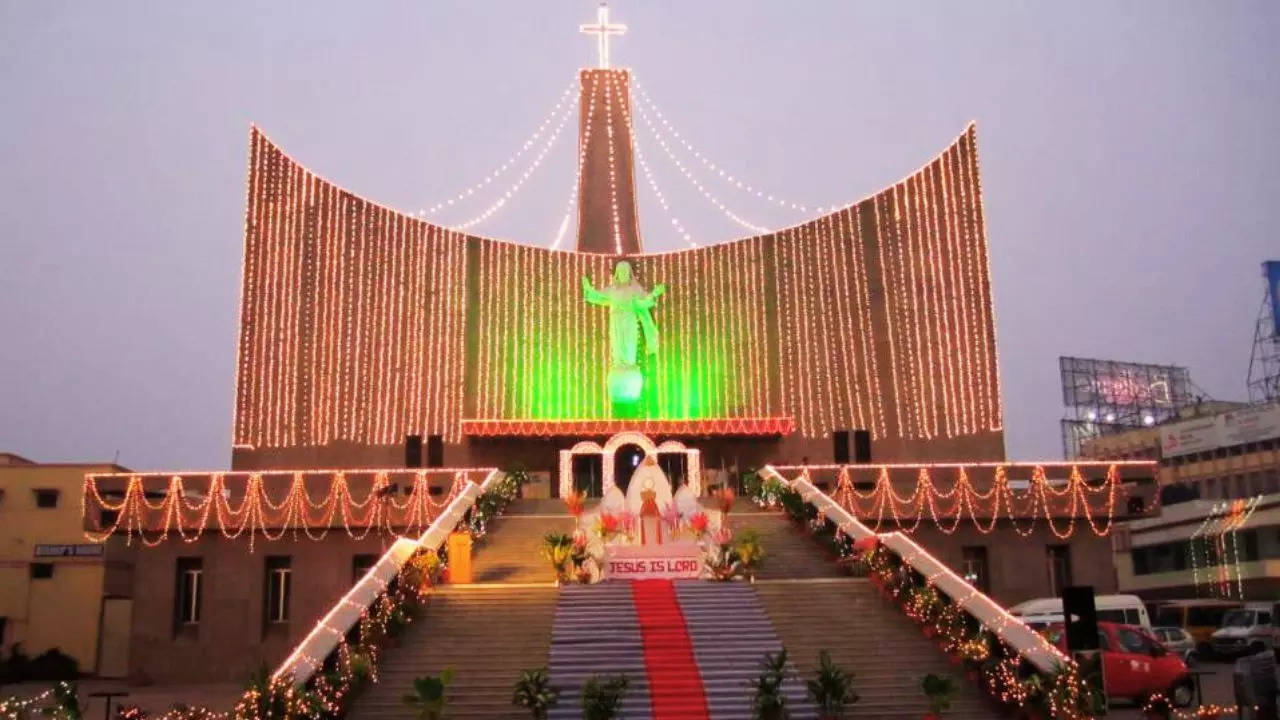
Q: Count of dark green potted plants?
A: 6